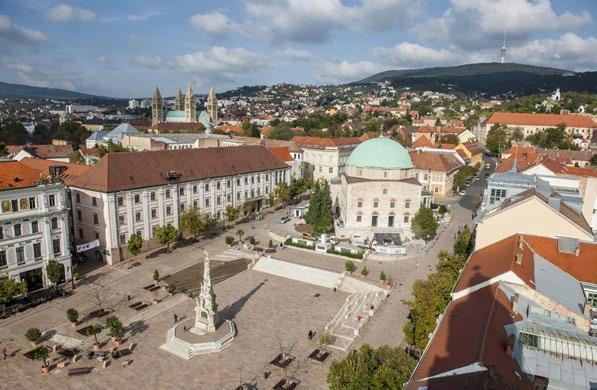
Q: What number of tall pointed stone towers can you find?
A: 4